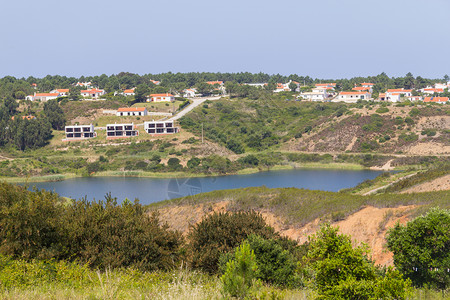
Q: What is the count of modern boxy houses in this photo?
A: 3